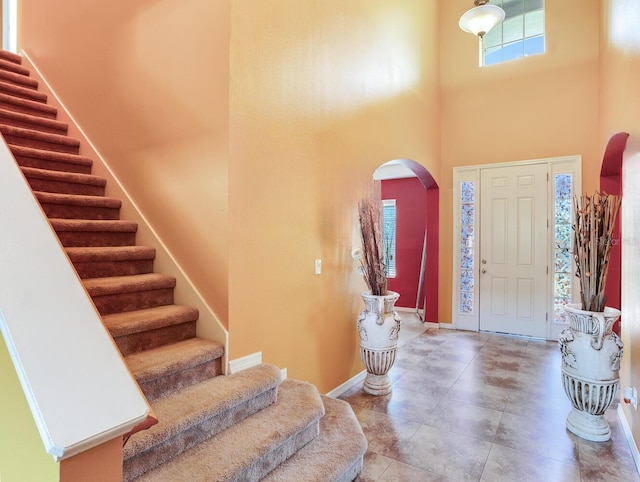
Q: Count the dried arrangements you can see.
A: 2